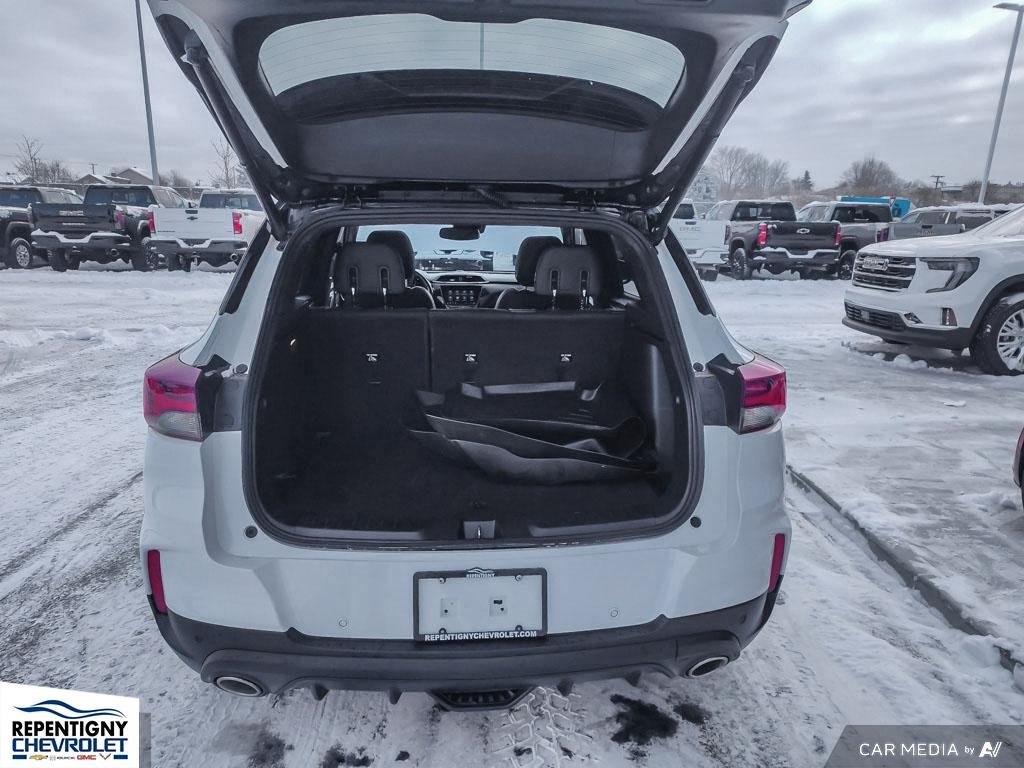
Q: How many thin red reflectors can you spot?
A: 2